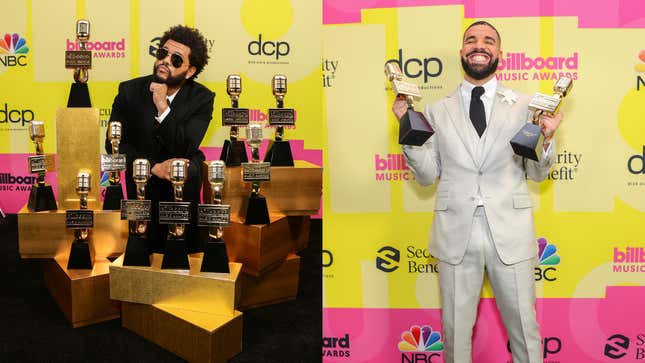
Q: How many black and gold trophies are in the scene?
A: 12